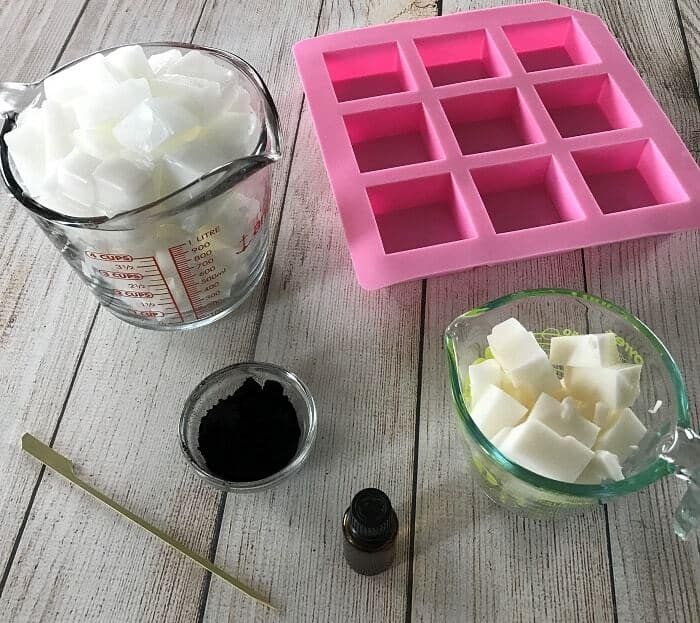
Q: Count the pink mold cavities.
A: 9